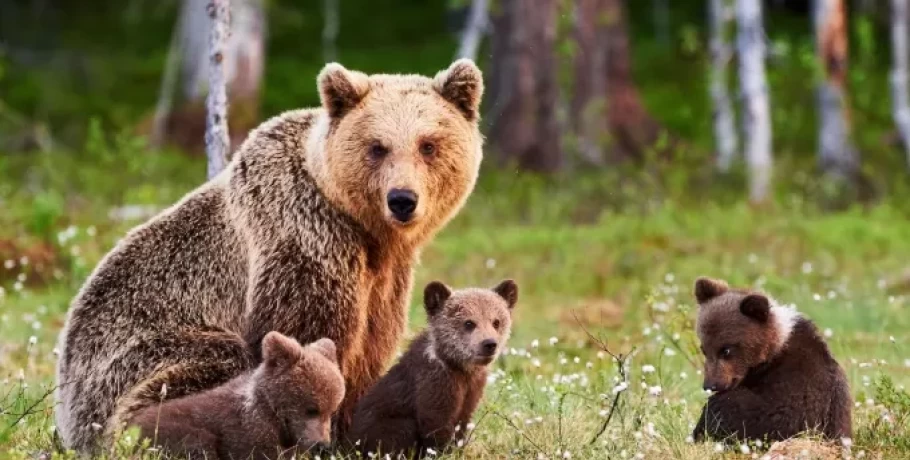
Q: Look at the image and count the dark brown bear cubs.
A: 3